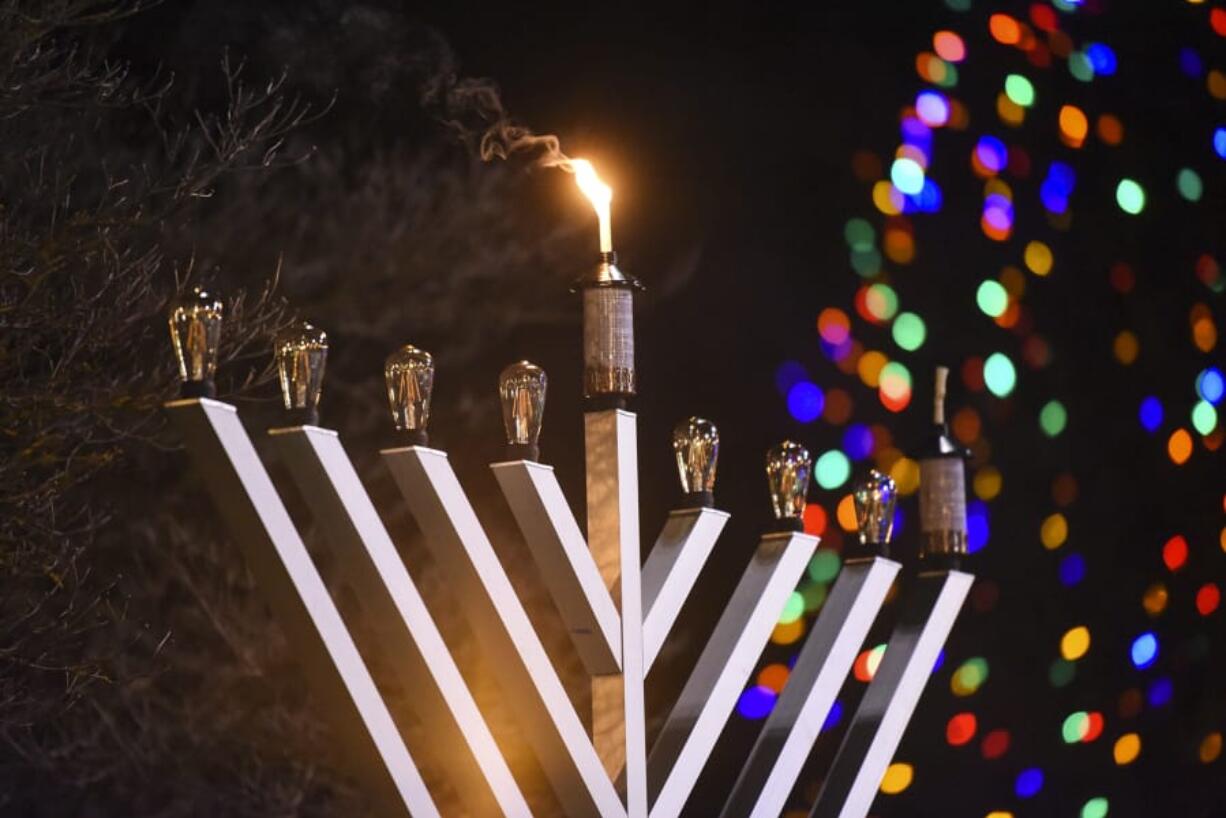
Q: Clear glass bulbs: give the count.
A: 7